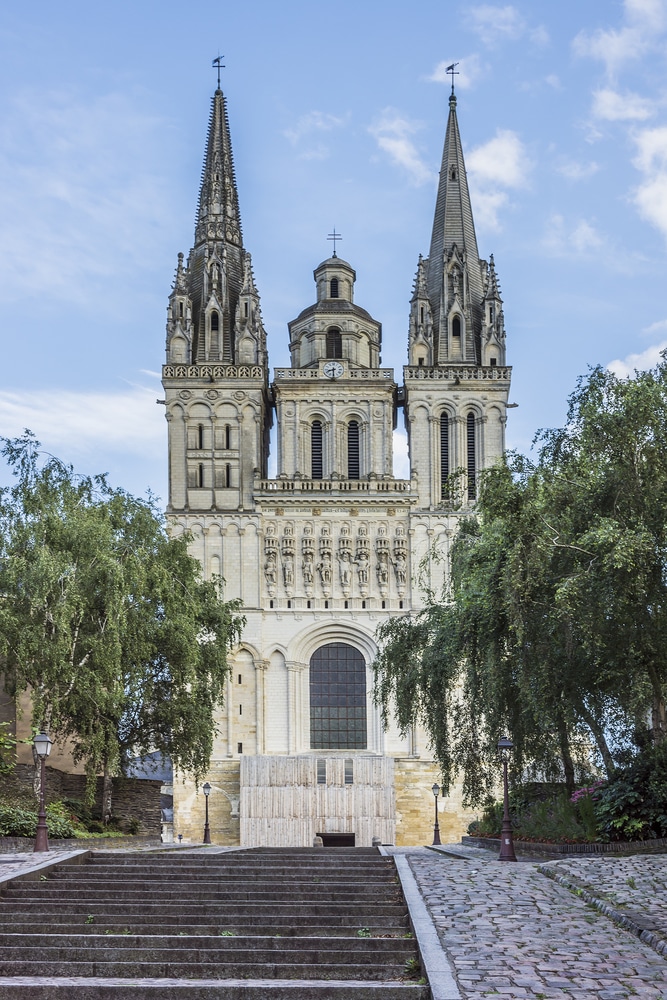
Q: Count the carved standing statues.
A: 8